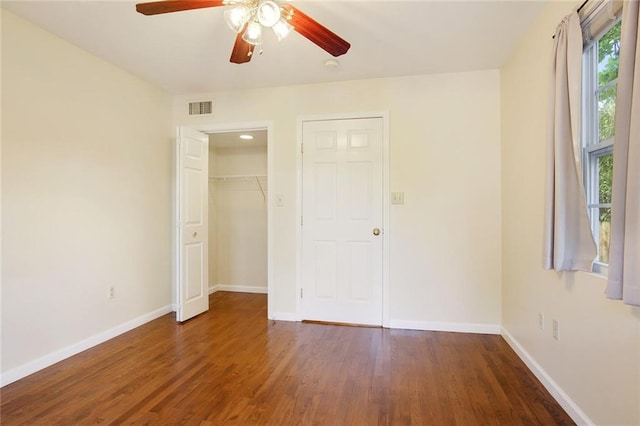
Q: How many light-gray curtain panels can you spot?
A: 2